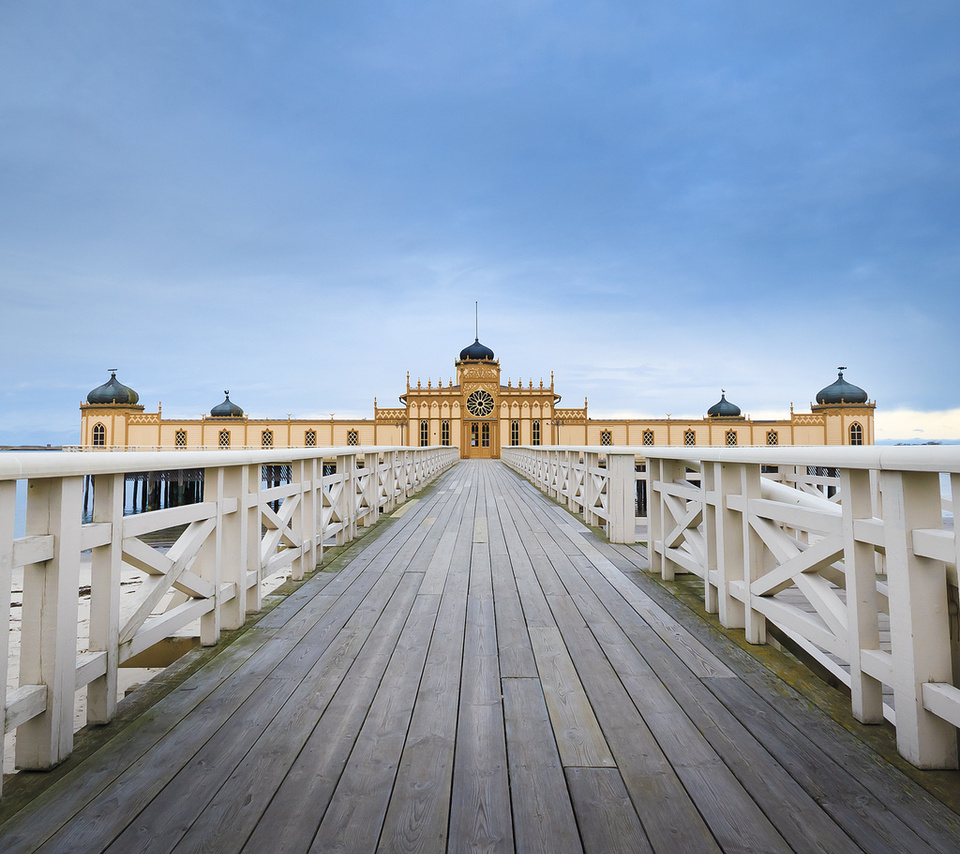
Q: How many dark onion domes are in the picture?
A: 5